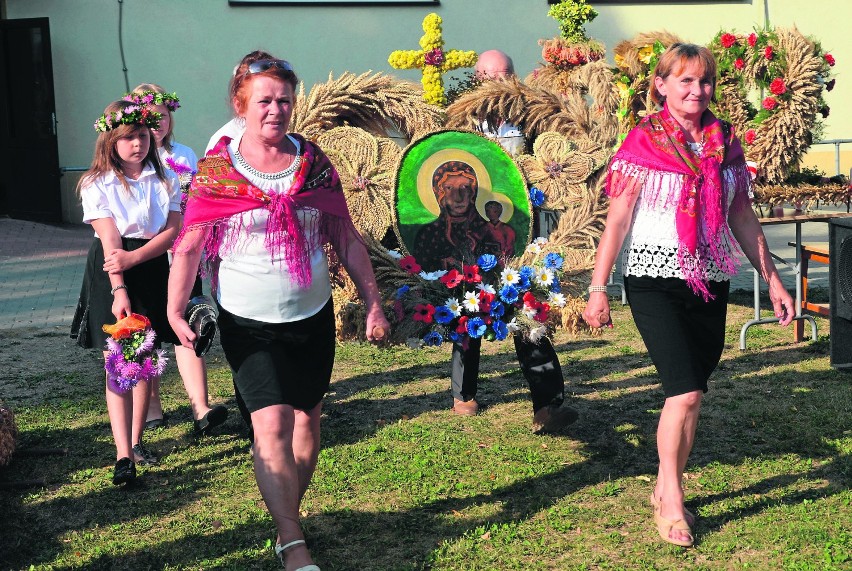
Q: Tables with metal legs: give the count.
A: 1